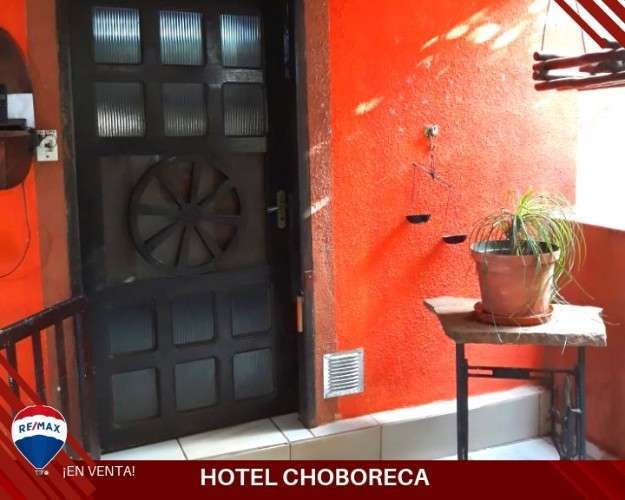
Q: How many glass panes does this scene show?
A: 12